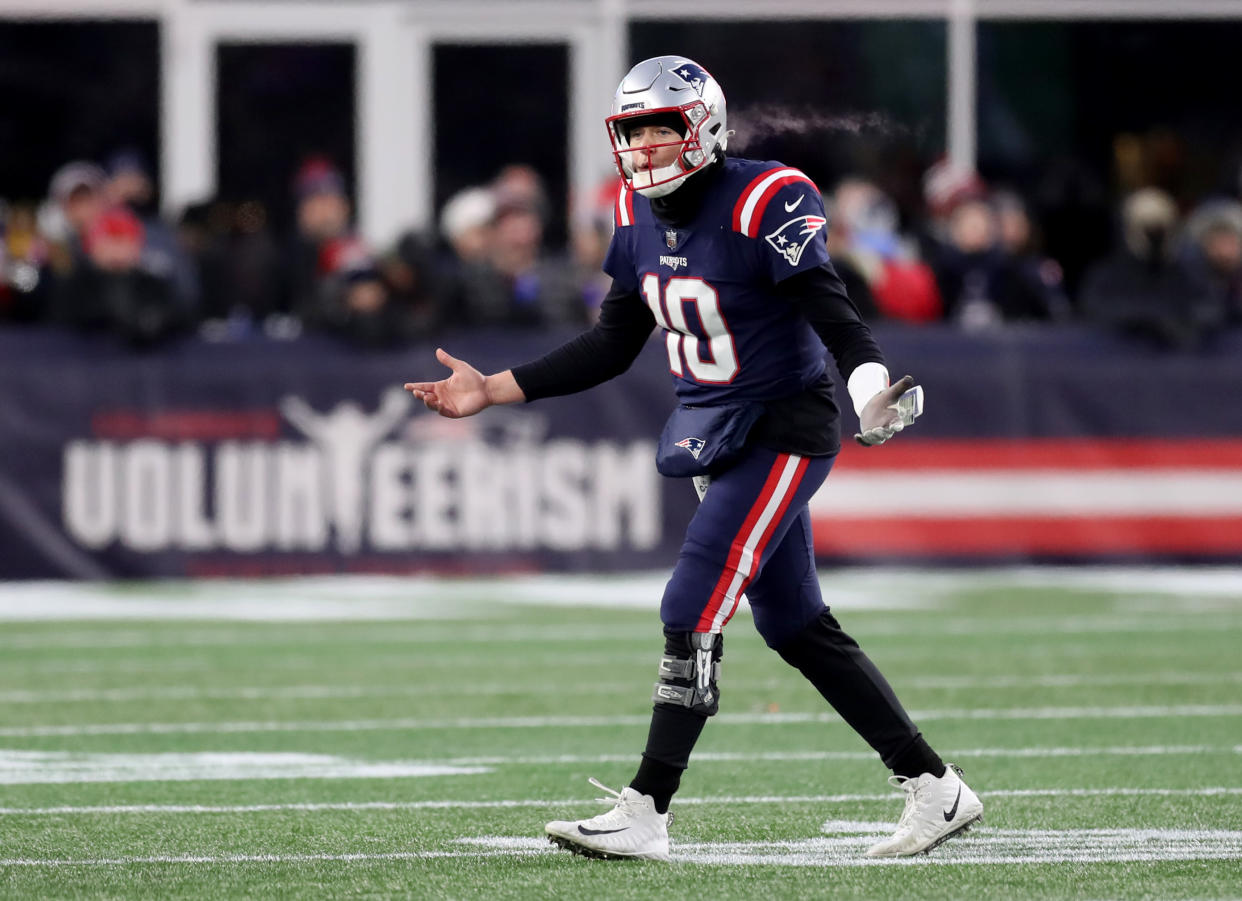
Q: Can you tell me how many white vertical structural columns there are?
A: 4